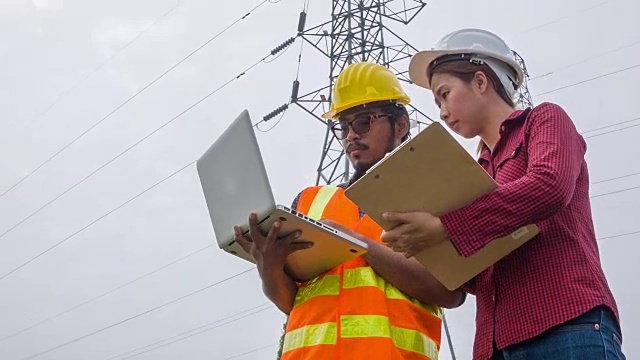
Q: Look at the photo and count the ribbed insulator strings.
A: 4